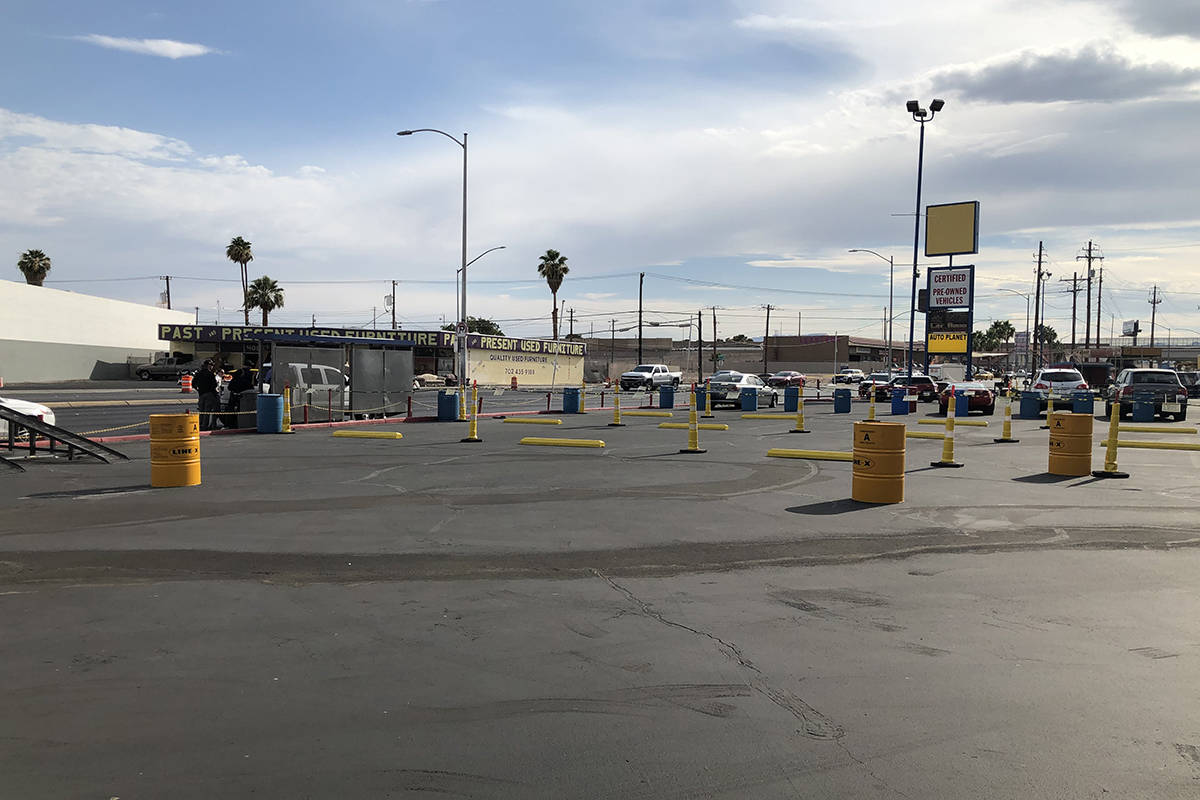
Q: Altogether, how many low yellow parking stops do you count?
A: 11